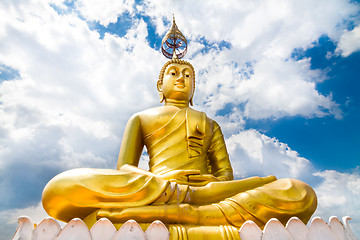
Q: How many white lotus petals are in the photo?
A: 12